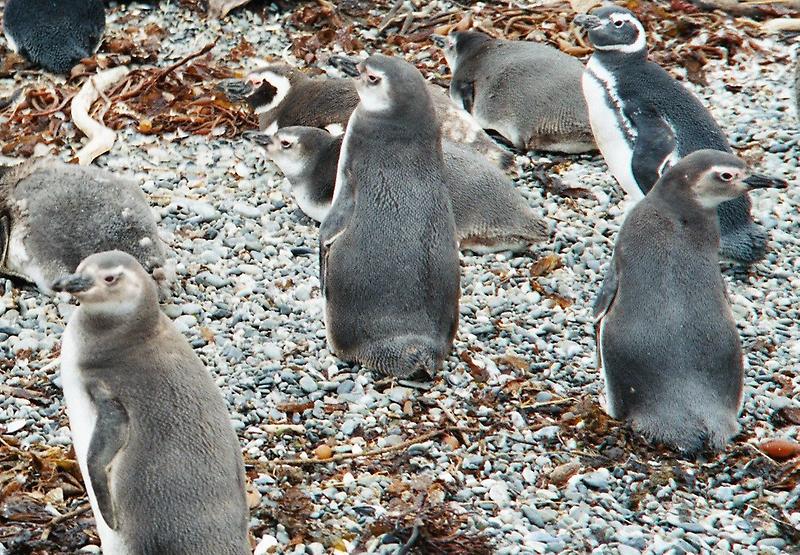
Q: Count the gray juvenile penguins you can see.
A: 6